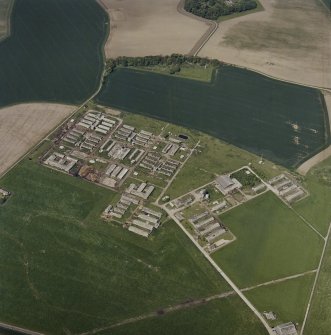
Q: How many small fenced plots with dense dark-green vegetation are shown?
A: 1